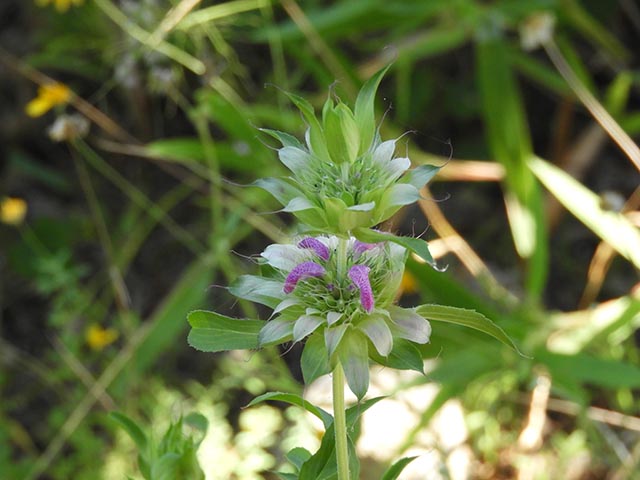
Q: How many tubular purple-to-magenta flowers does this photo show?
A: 4